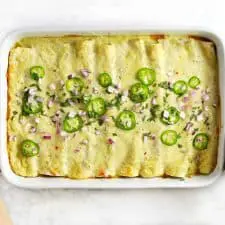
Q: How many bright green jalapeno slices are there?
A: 15